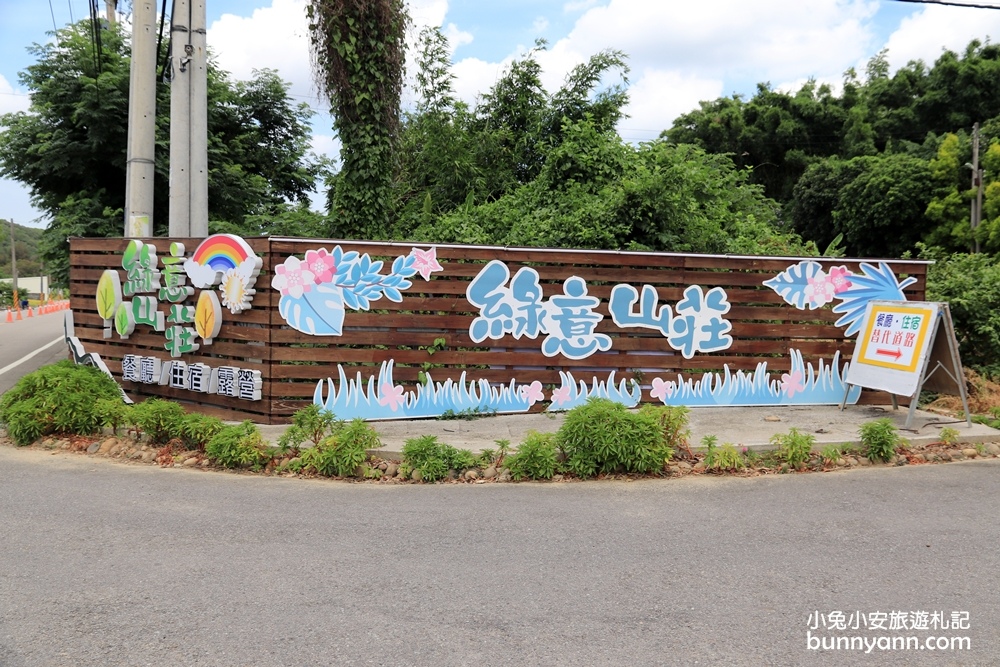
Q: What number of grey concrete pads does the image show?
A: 1